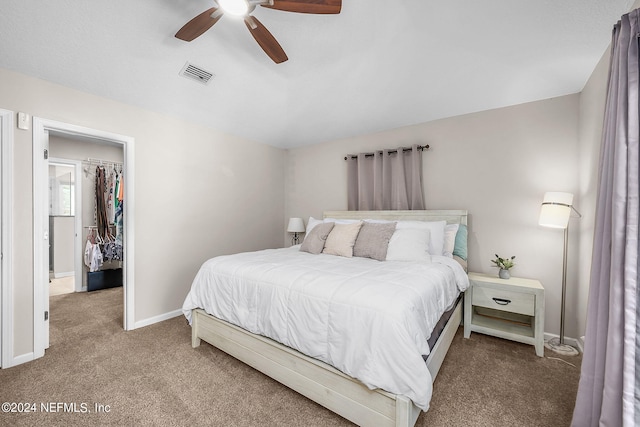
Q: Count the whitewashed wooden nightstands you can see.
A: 1